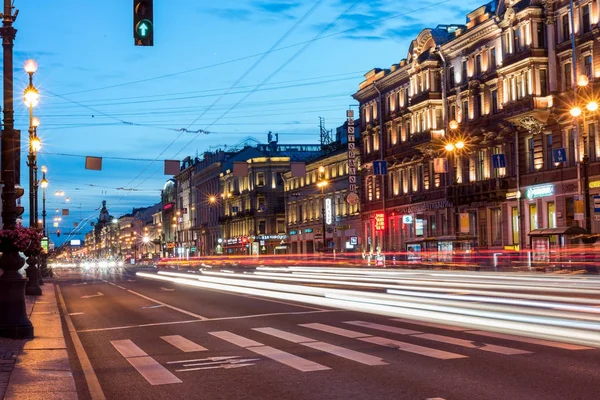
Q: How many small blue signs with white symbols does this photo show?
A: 3